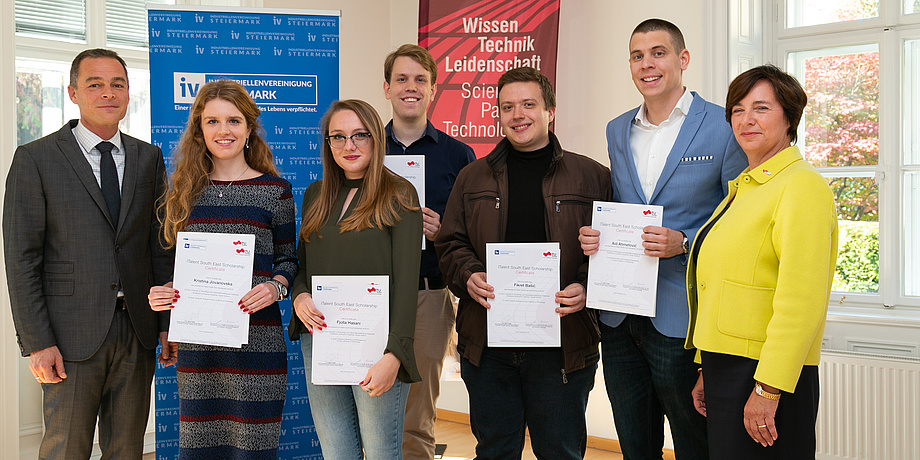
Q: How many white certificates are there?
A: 5